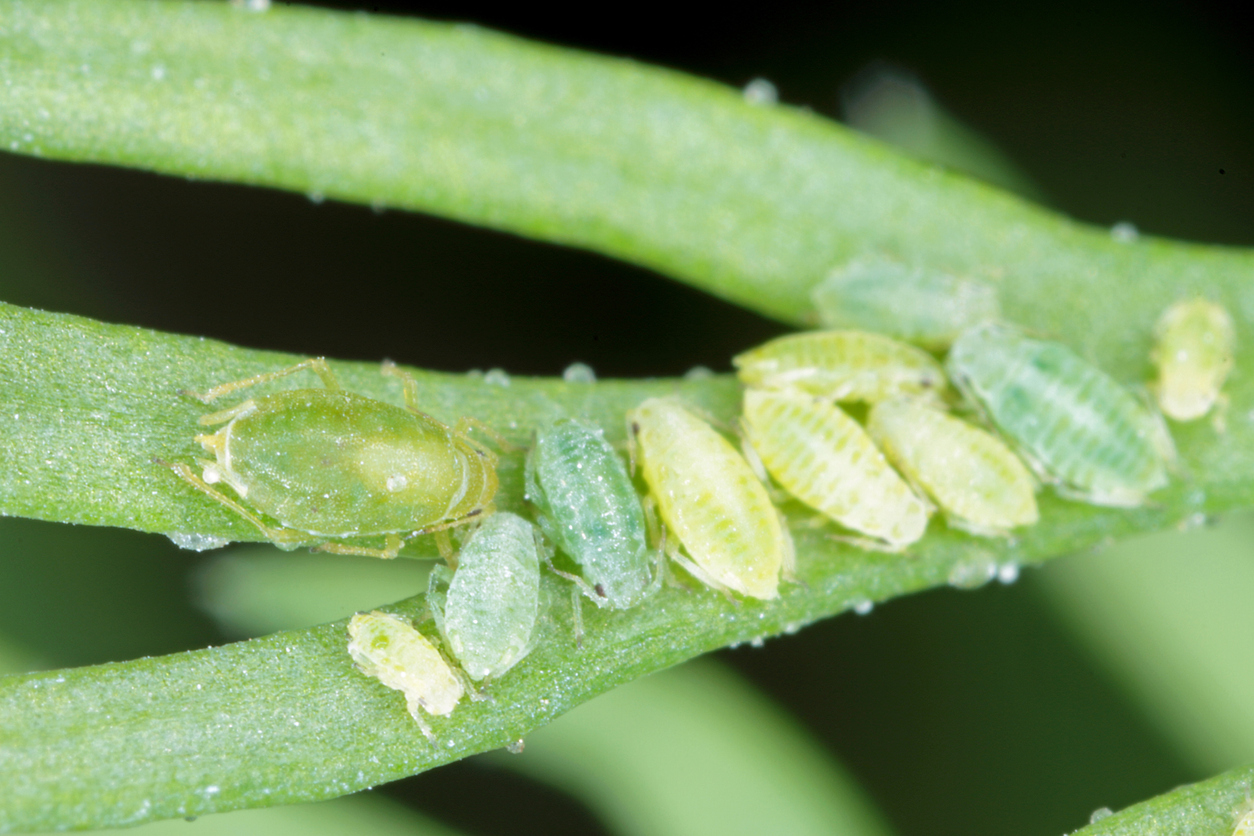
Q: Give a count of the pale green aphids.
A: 4